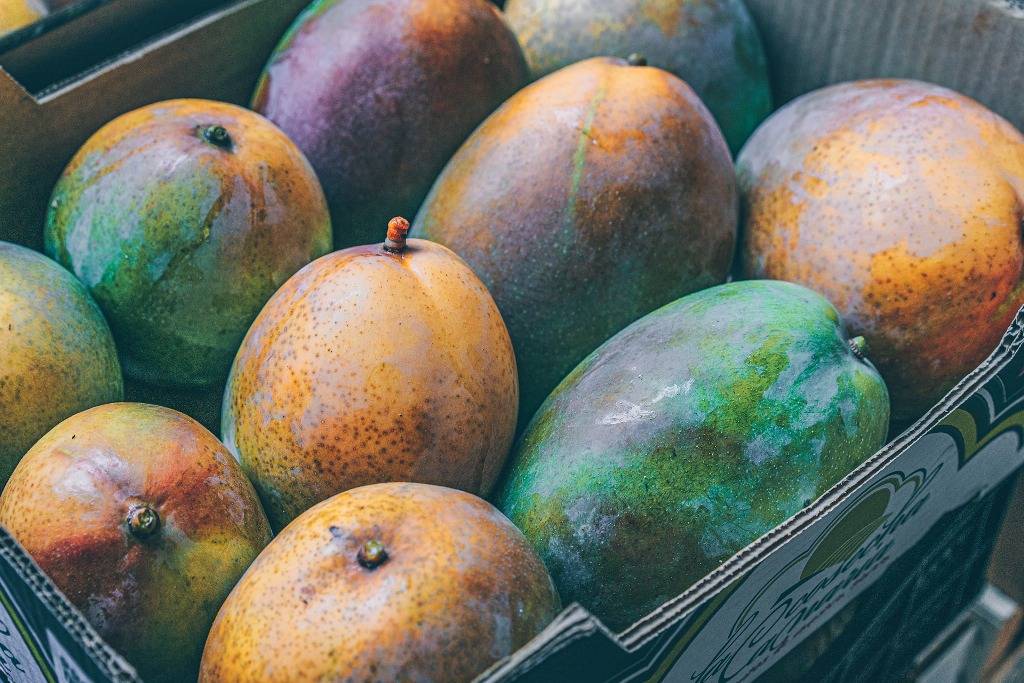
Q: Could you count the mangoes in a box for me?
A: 10